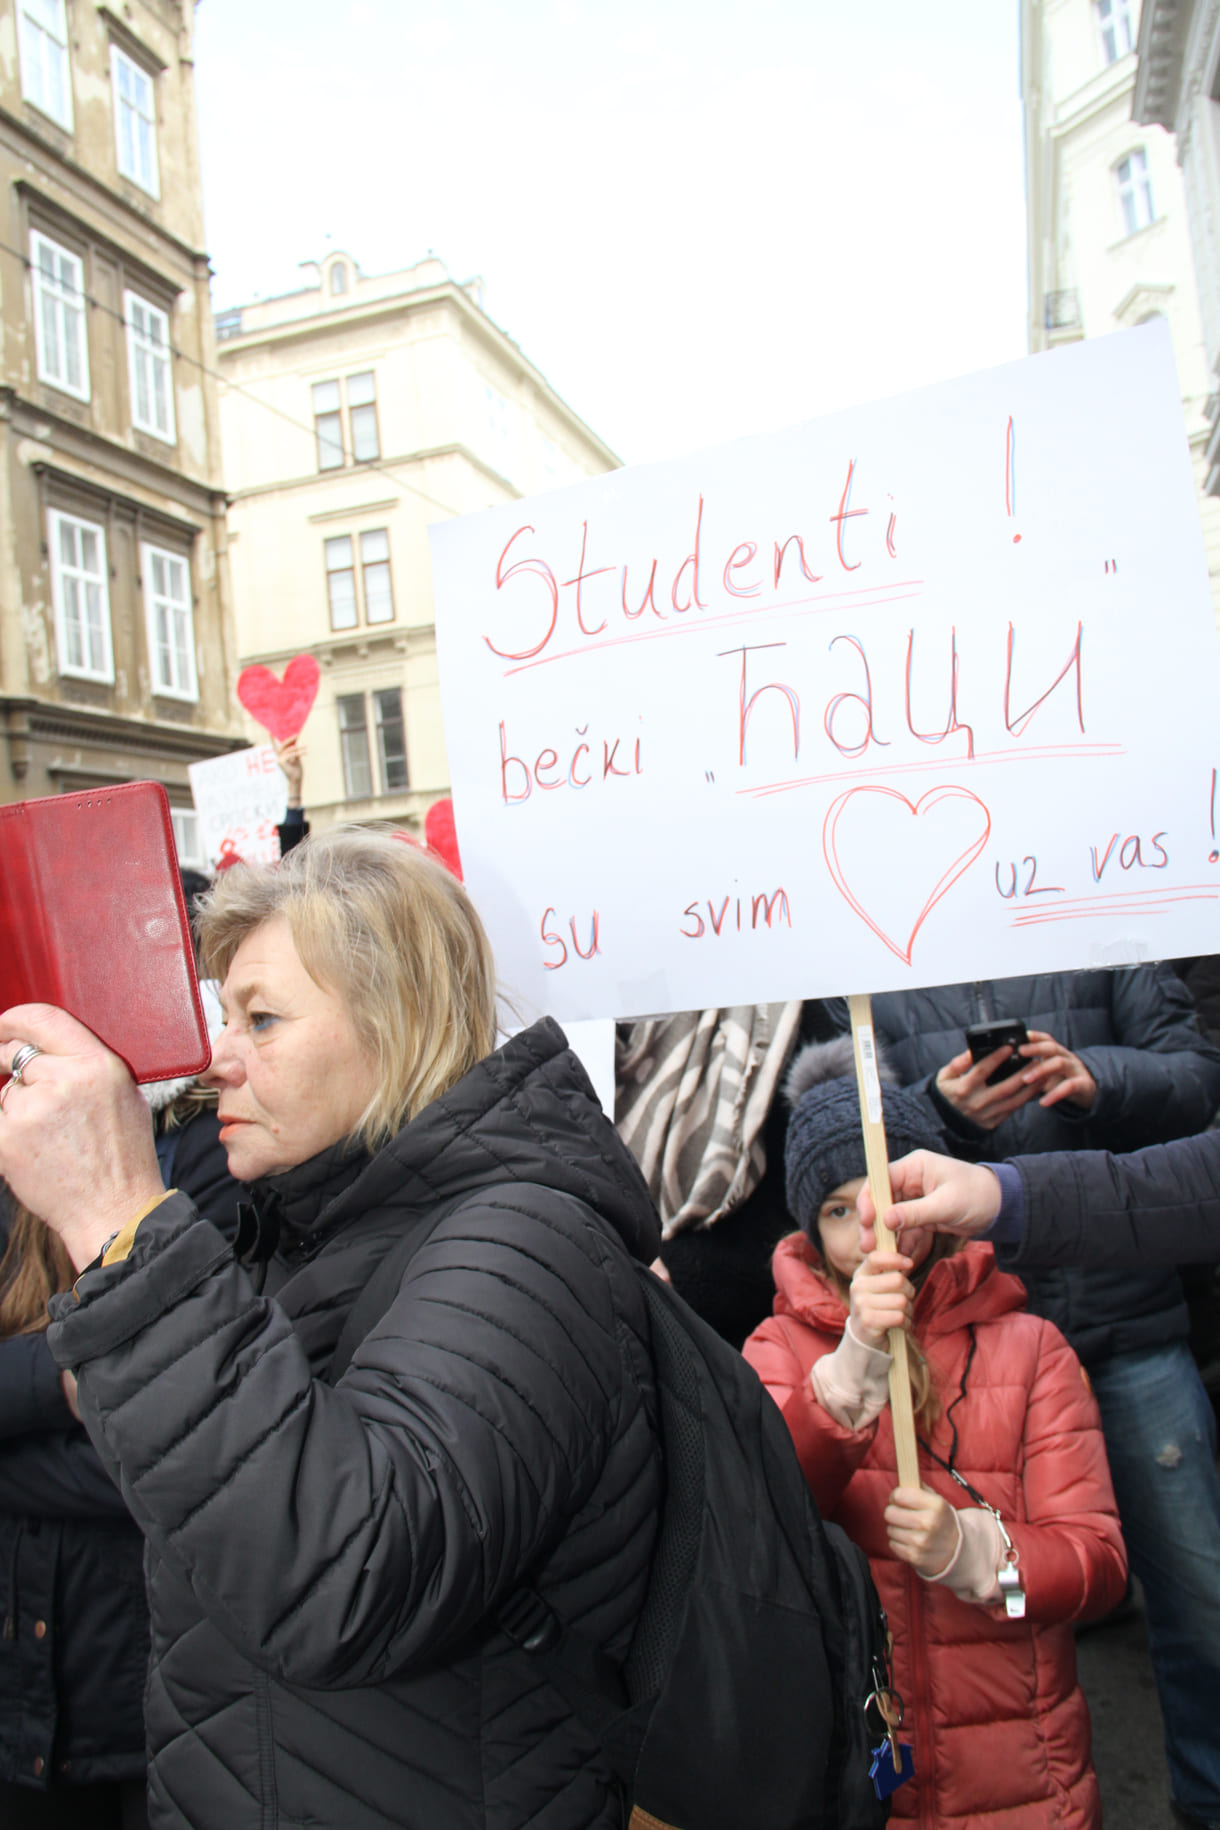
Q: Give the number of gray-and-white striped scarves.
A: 1